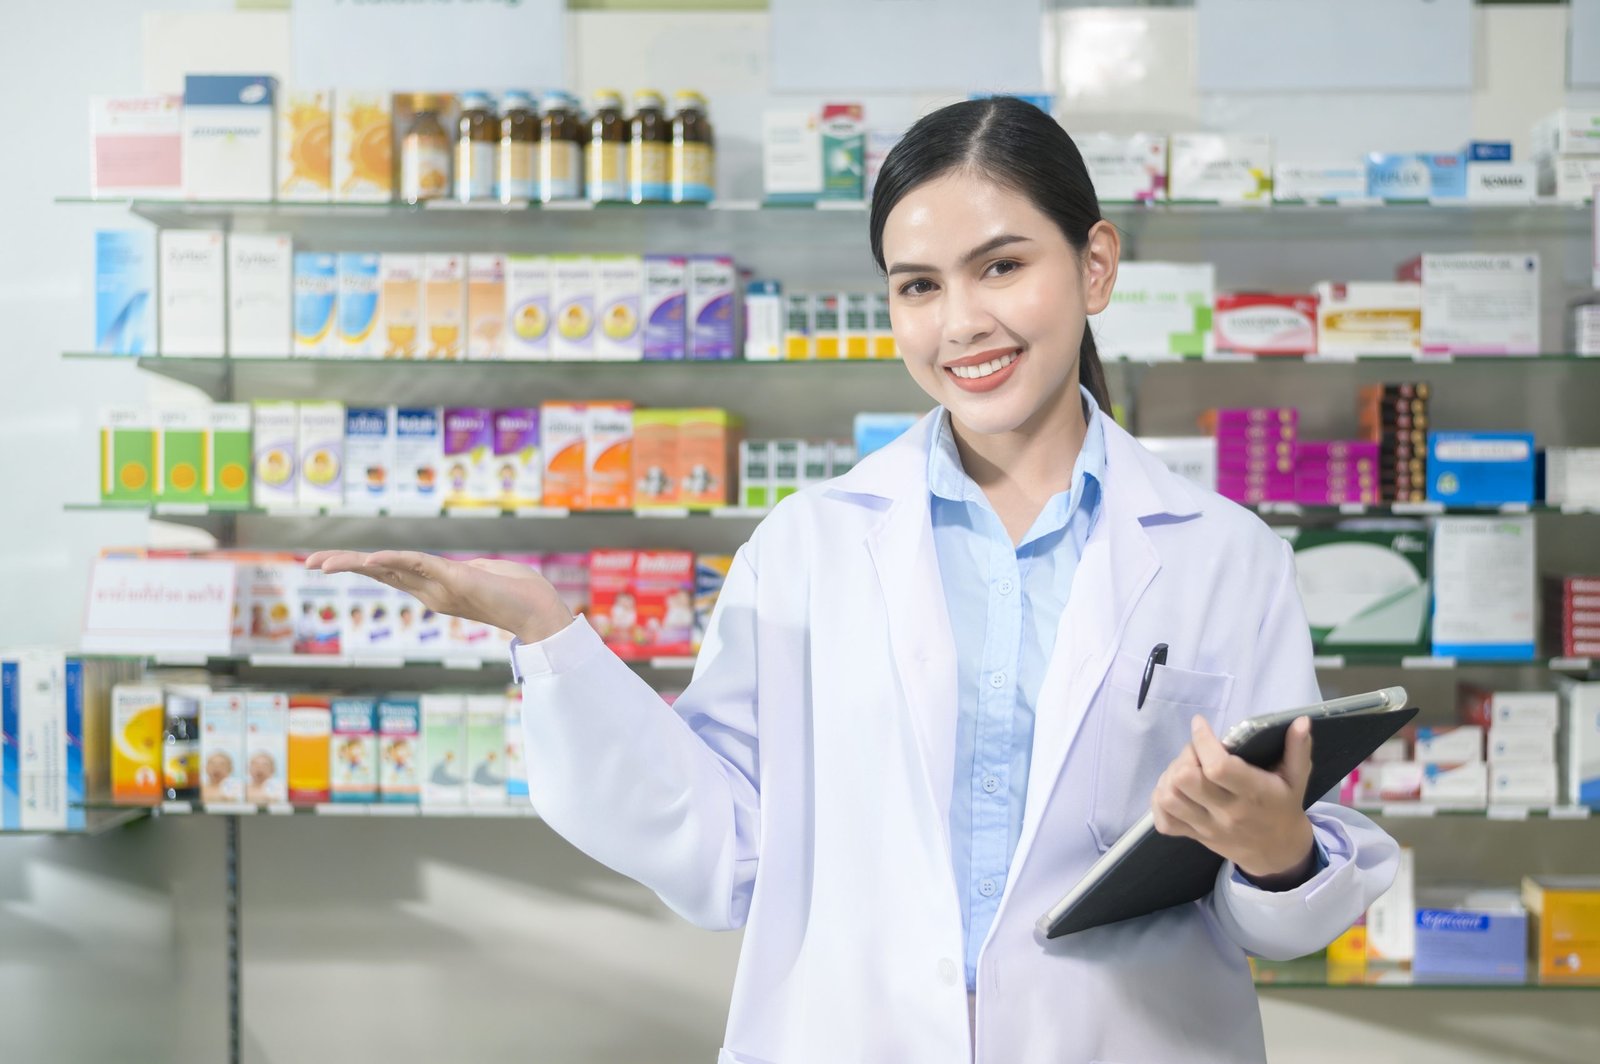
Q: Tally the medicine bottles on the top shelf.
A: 7